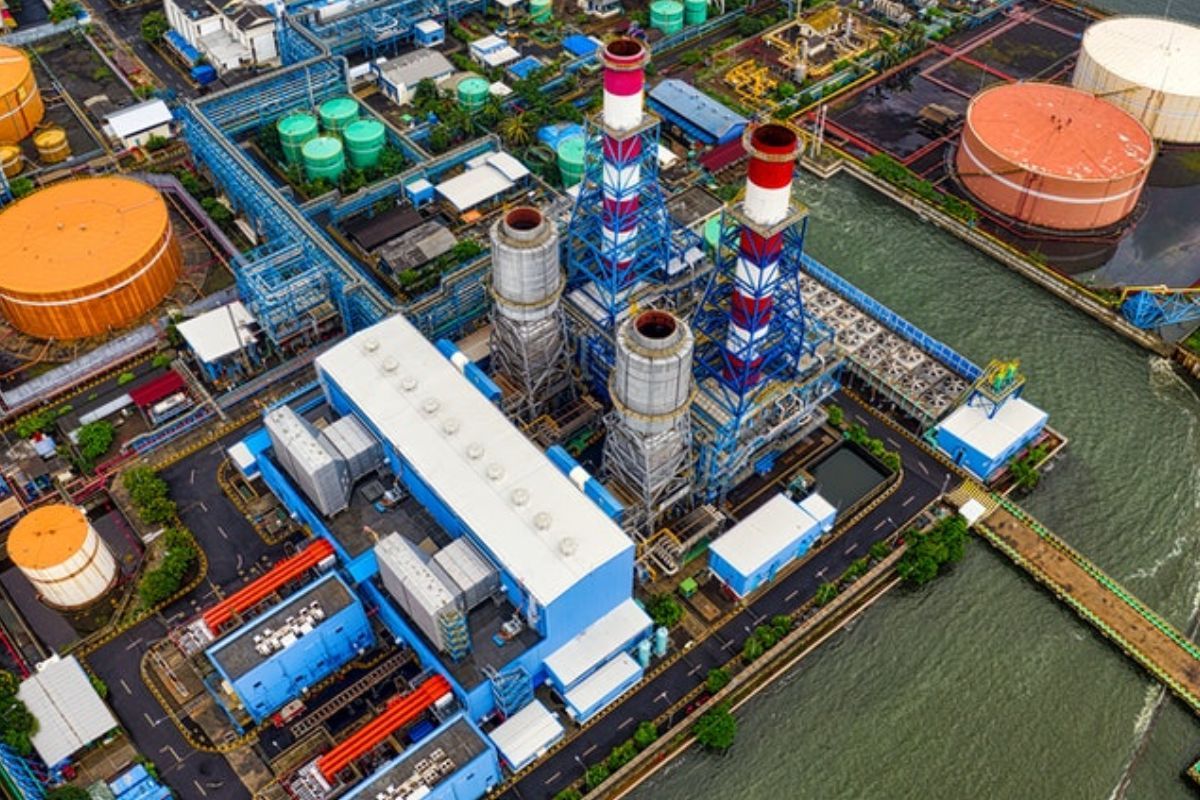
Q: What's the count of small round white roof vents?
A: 10